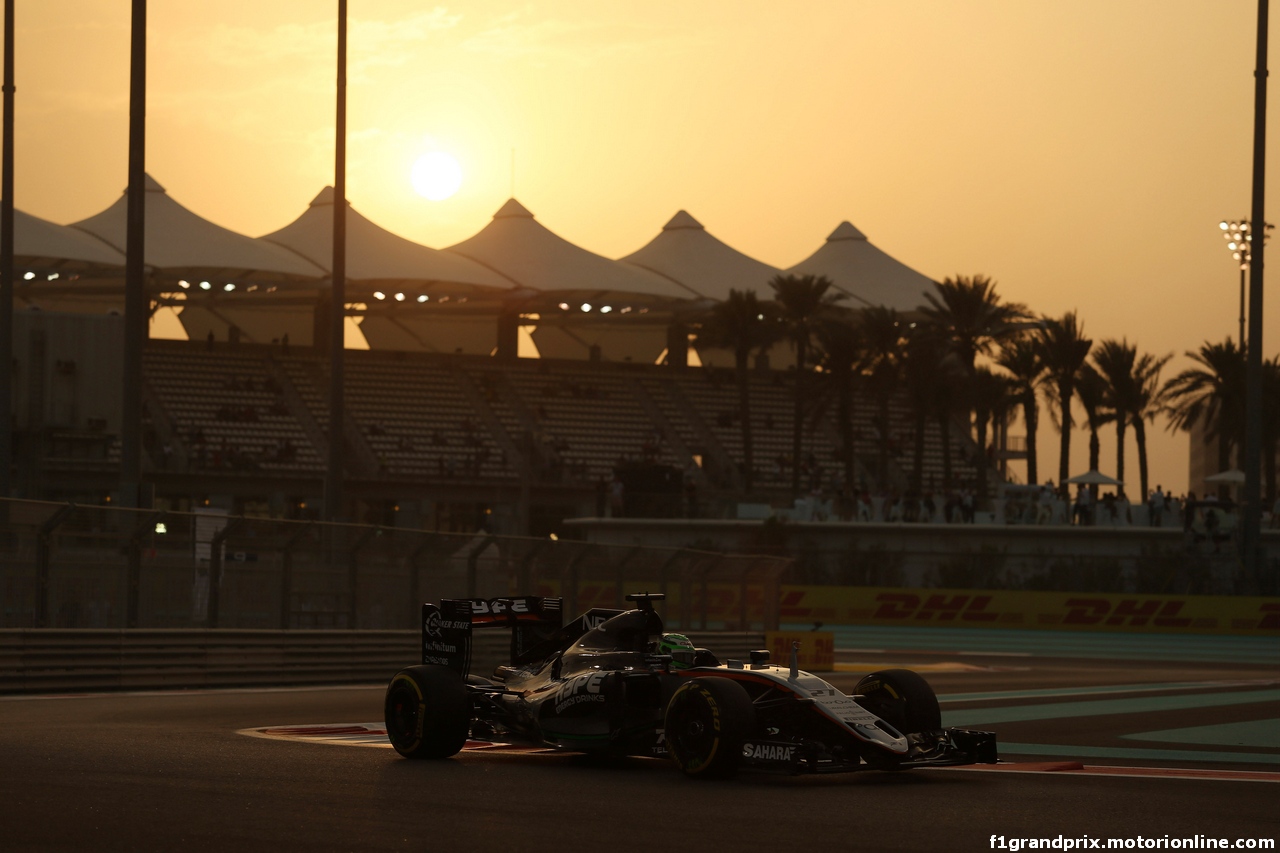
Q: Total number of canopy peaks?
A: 5